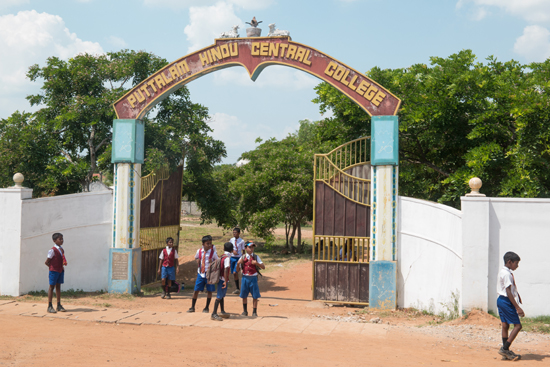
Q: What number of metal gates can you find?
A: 2